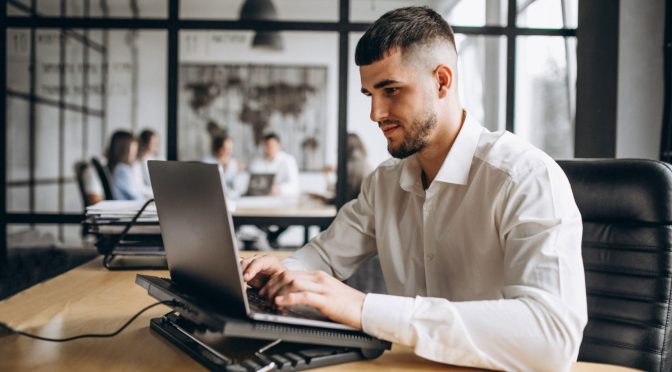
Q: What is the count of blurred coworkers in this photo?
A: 5